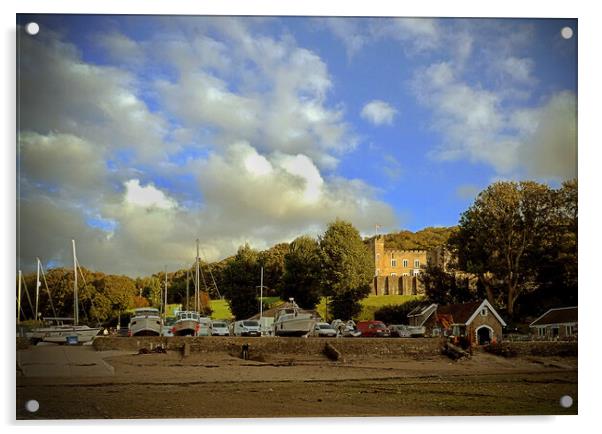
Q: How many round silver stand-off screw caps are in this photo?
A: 4